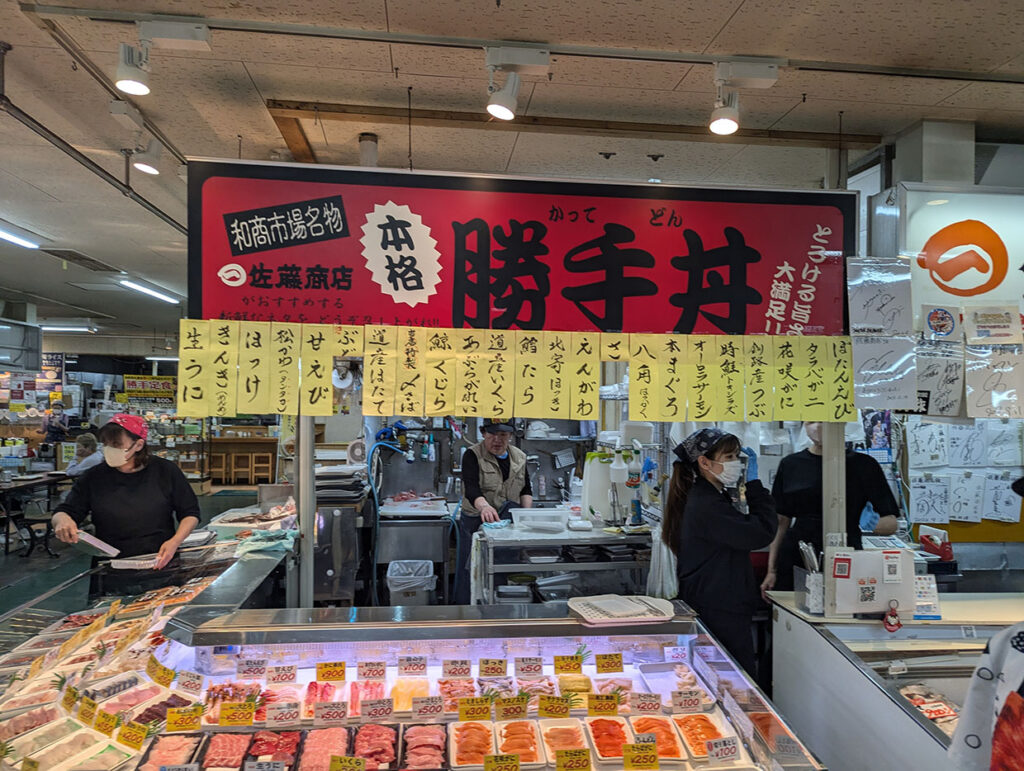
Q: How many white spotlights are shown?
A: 4